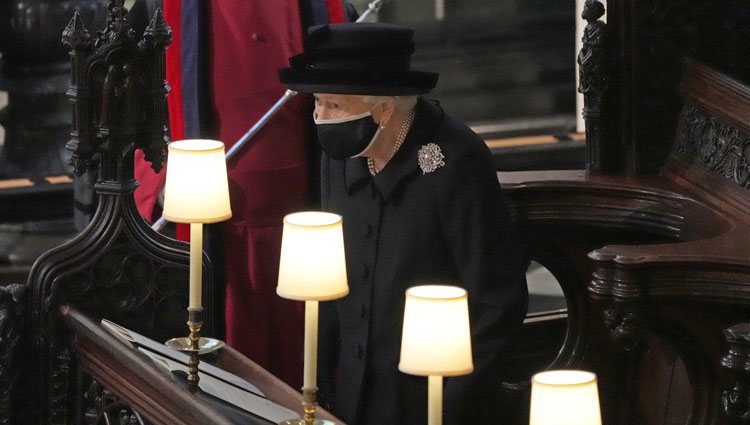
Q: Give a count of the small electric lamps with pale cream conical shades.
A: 4